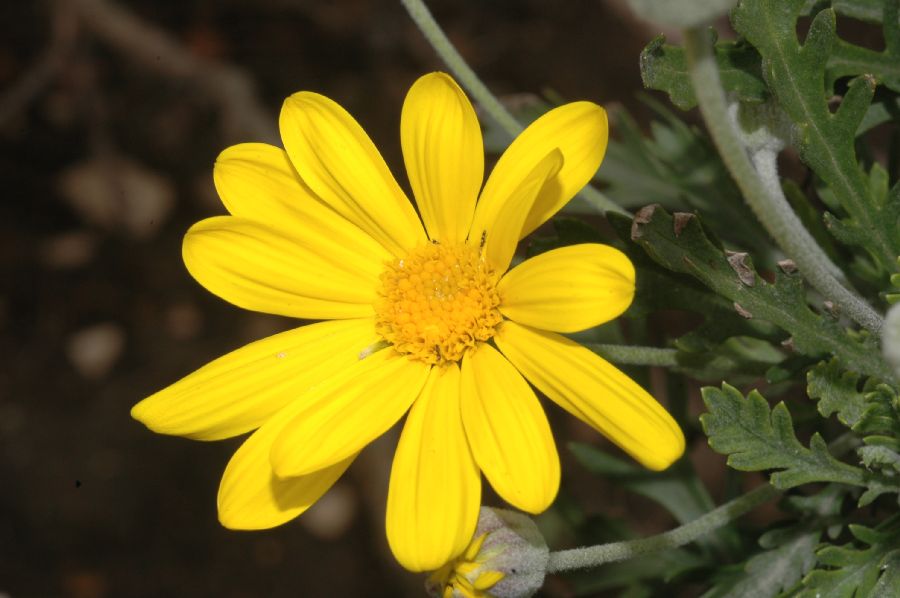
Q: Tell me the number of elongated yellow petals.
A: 13